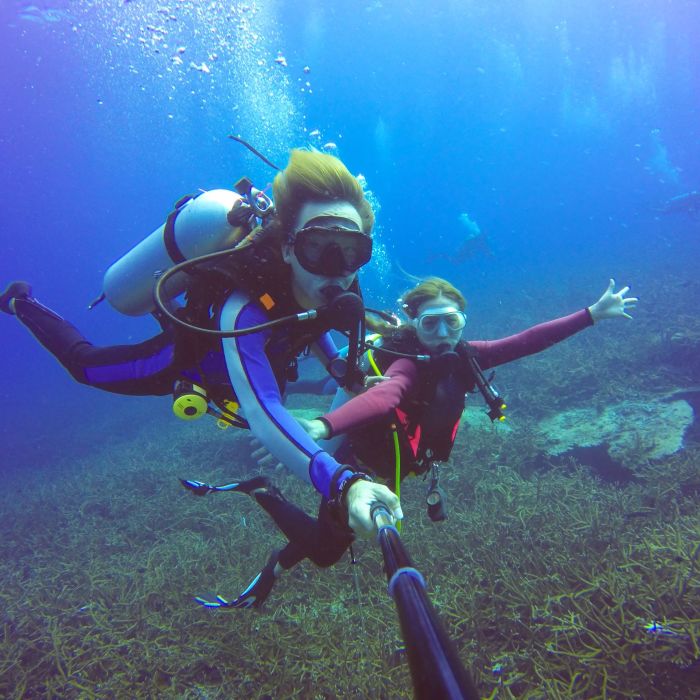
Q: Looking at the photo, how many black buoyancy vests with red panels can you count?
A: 1